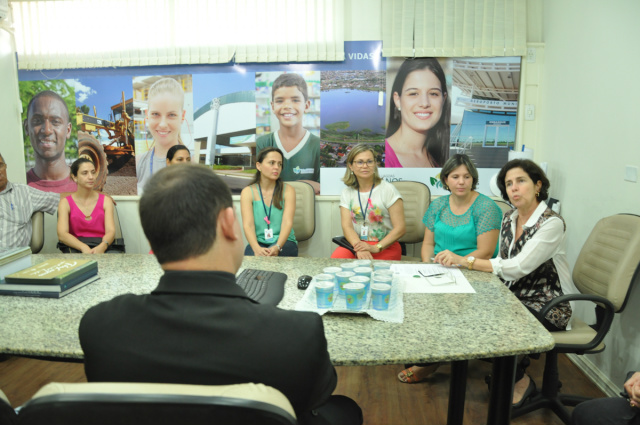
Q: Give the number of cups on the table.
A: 13